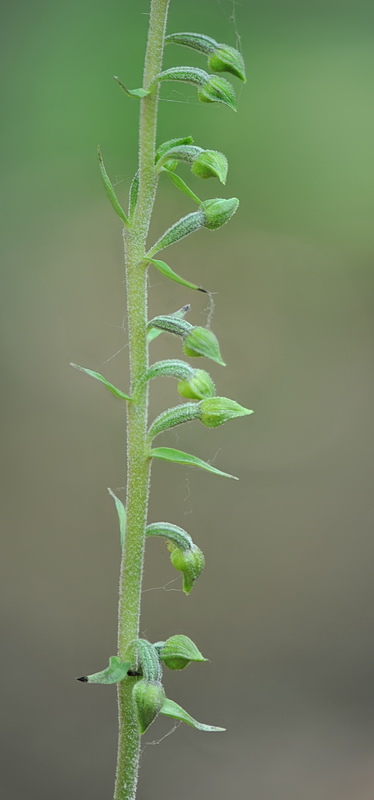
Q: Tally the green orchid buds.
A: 10